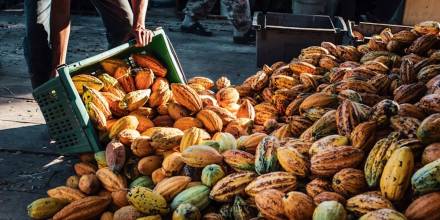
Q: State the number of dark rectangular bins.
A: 2